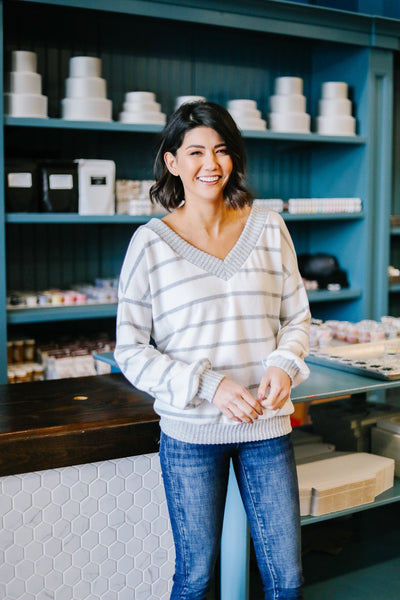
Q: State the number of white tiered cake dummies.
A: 7